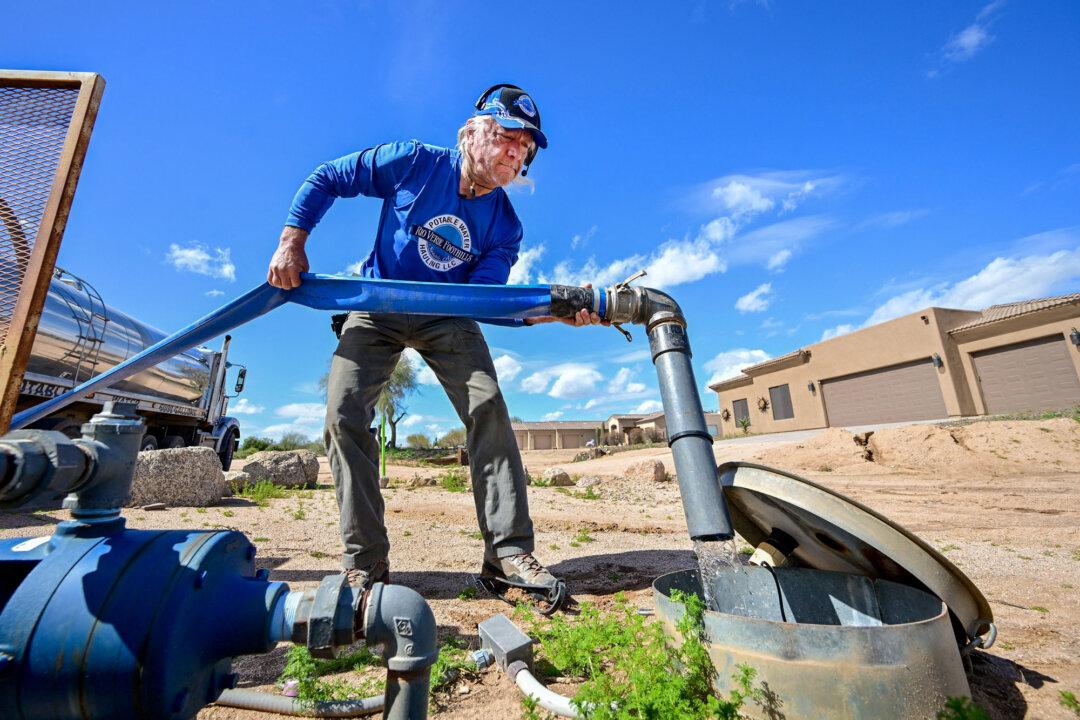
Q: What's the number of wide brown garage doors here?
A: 2